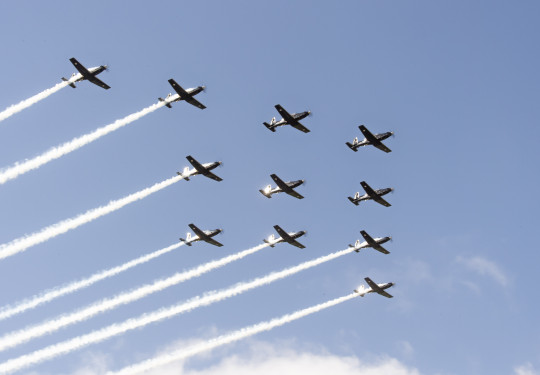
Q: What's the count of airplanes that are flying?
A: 11